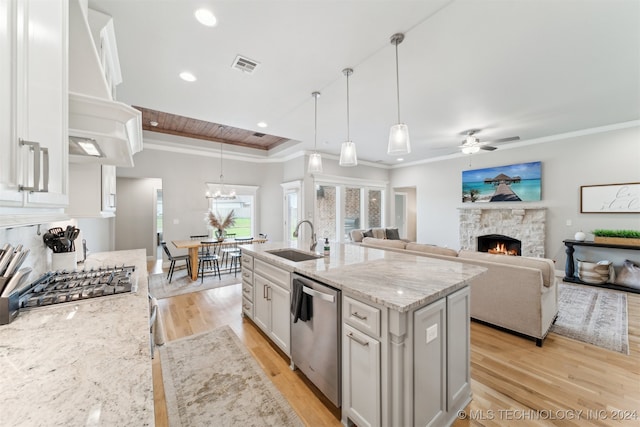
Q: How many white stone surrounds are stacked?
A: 1